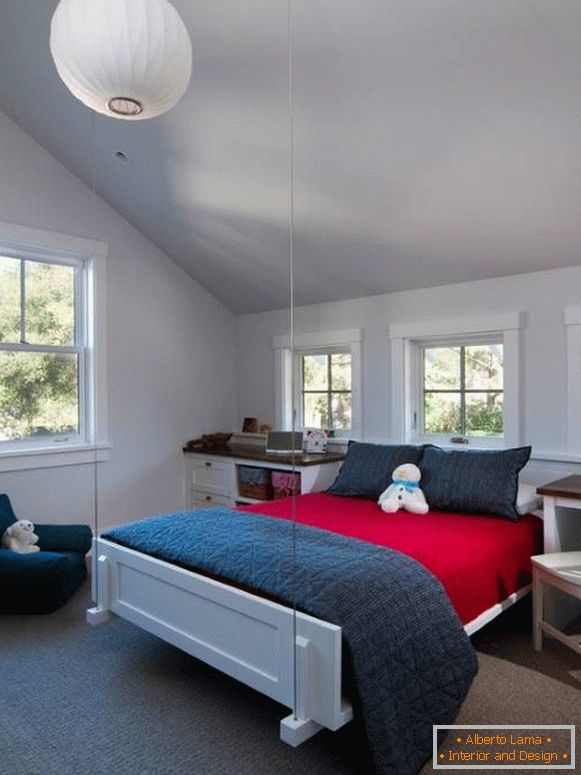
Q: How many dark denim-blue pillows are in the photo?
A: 2